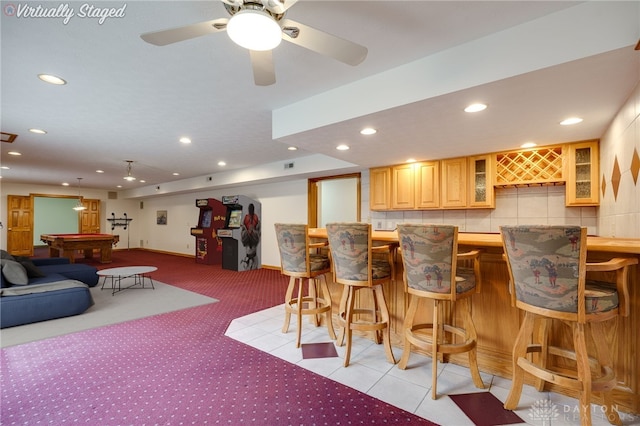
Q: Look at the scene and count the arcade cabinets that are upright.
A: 2